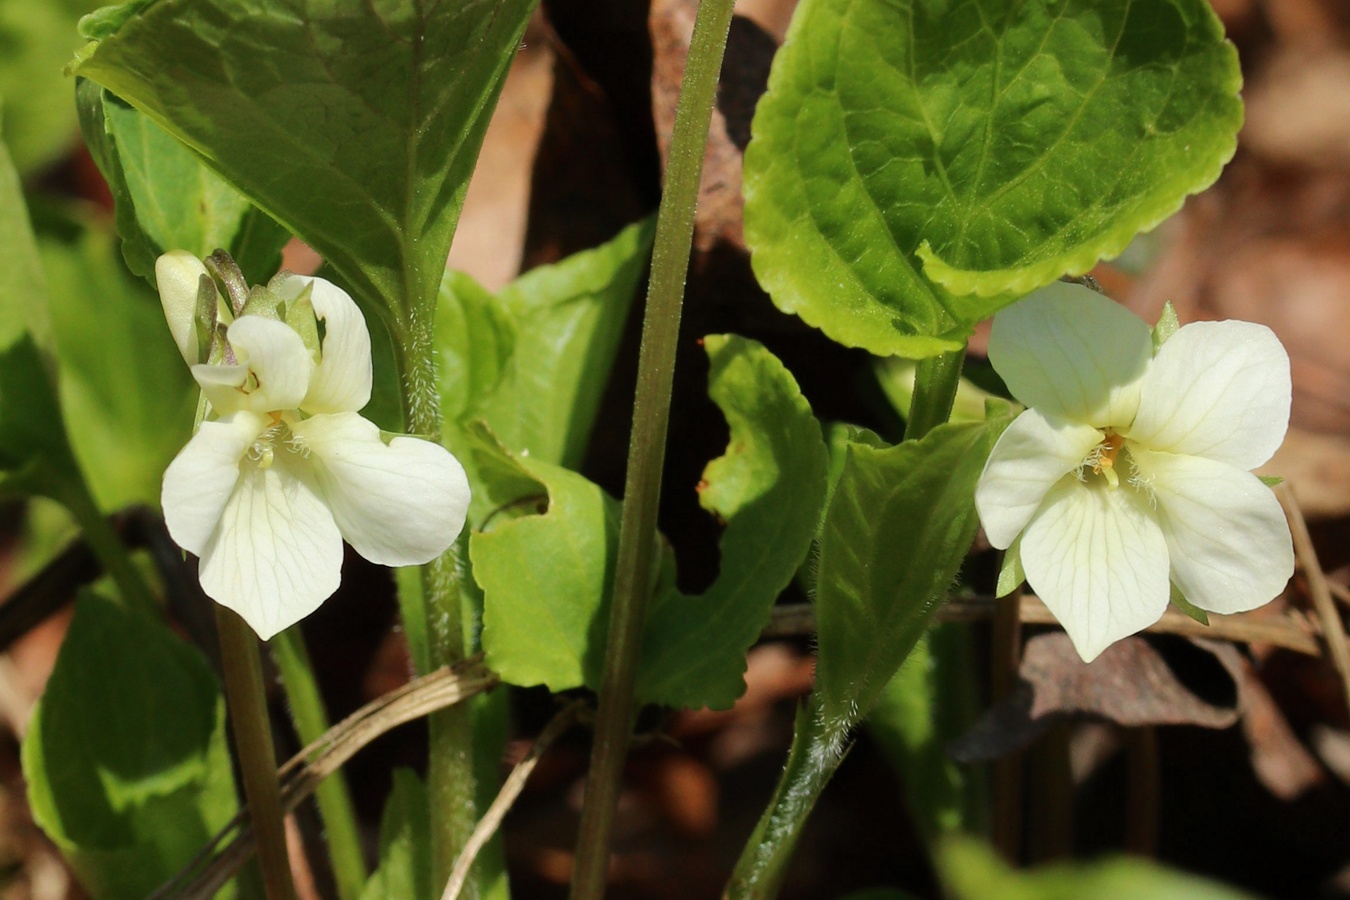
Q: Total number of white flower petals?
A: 10